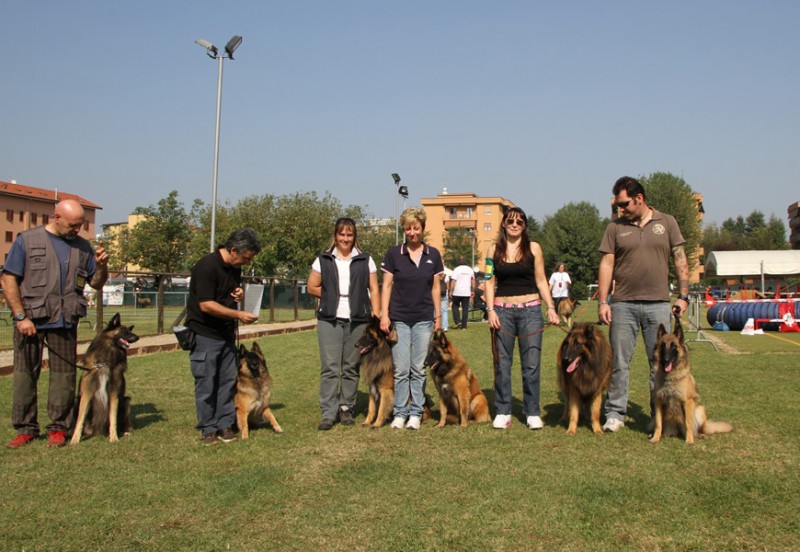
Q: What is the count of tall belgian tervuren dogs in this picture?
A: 6